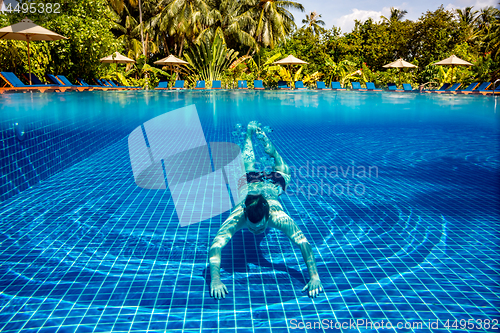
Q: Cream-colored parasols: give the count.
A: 6